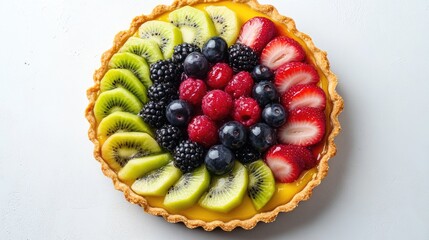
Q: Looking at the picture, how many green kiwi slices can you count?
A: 14